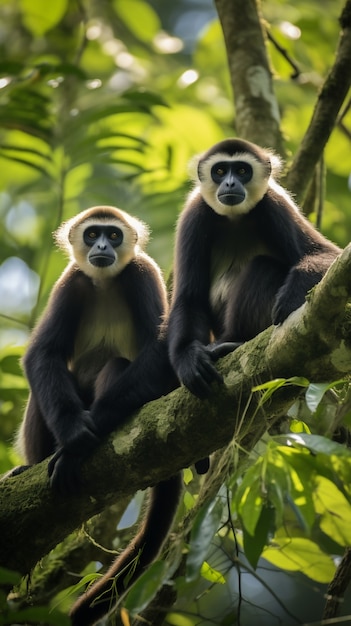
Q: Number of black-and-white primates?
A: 2